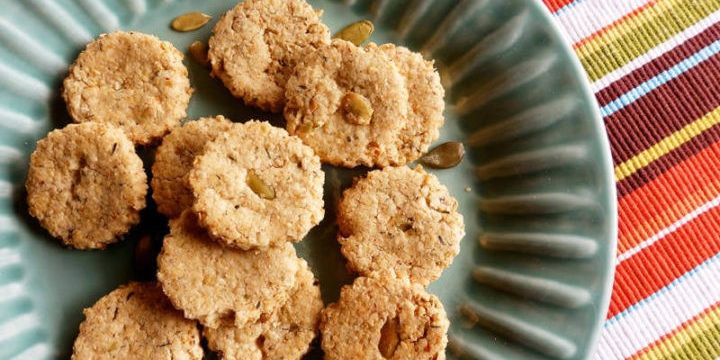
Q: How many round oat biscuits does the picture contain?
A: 12